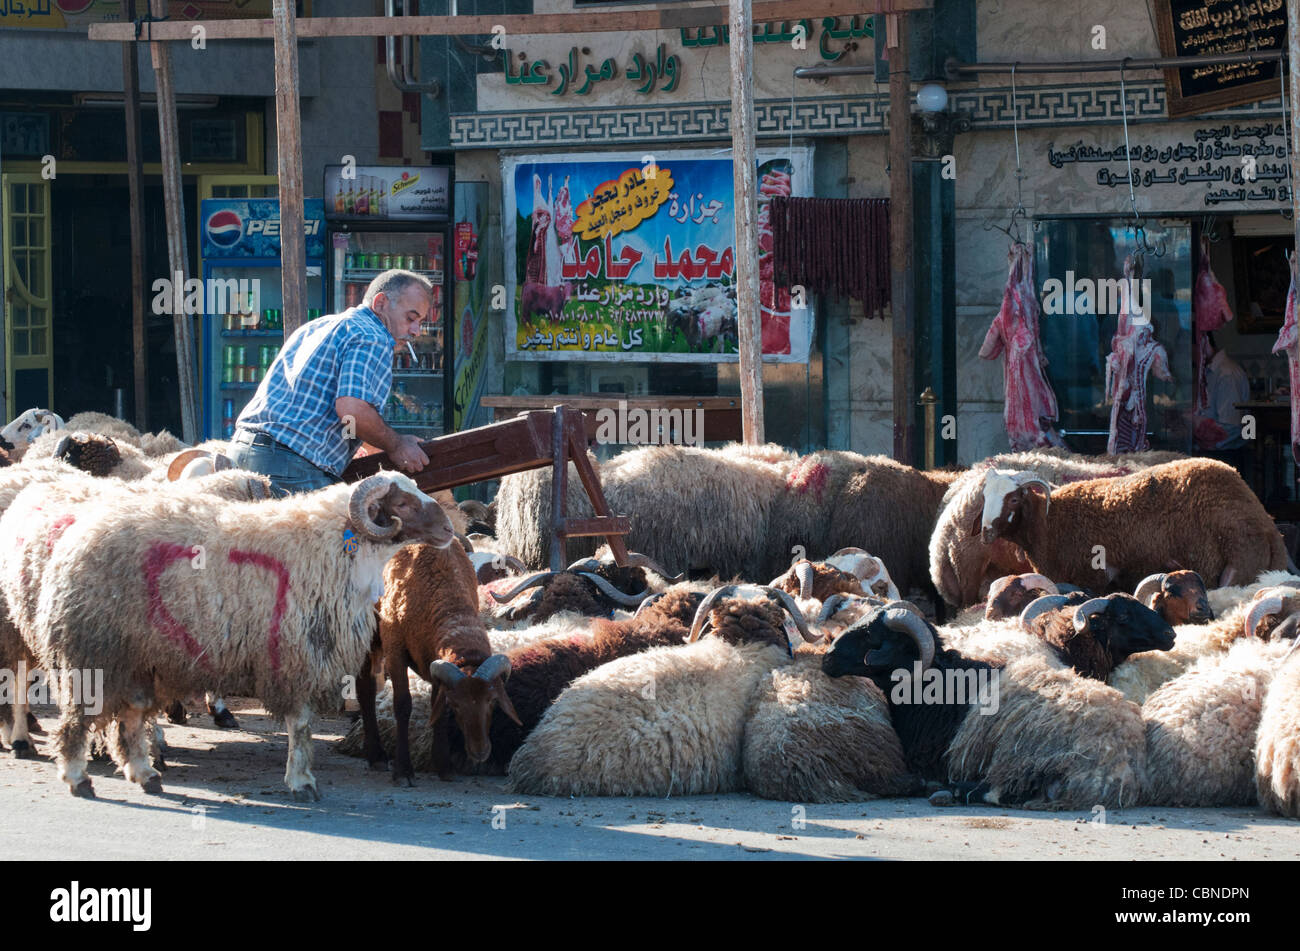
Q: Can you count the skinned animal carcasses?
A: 4